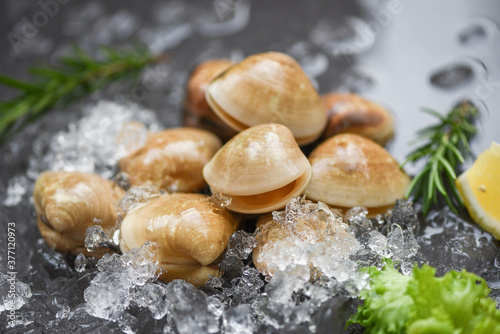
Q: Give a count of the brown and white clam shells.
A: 9